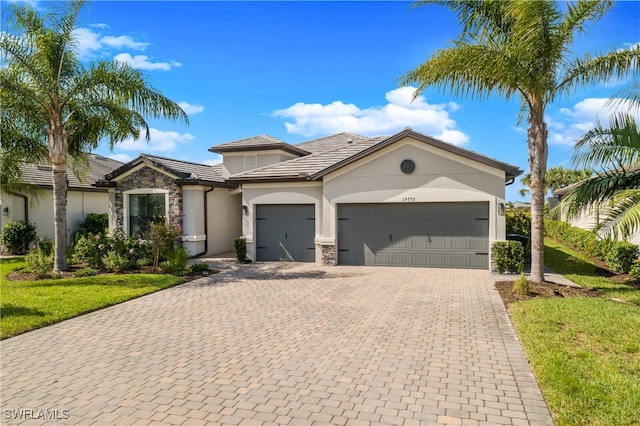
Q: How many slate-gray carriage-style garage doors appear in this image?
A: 2